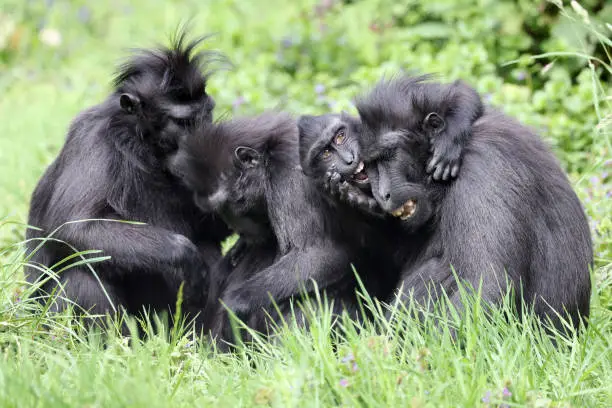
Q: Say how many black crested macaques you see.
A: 4